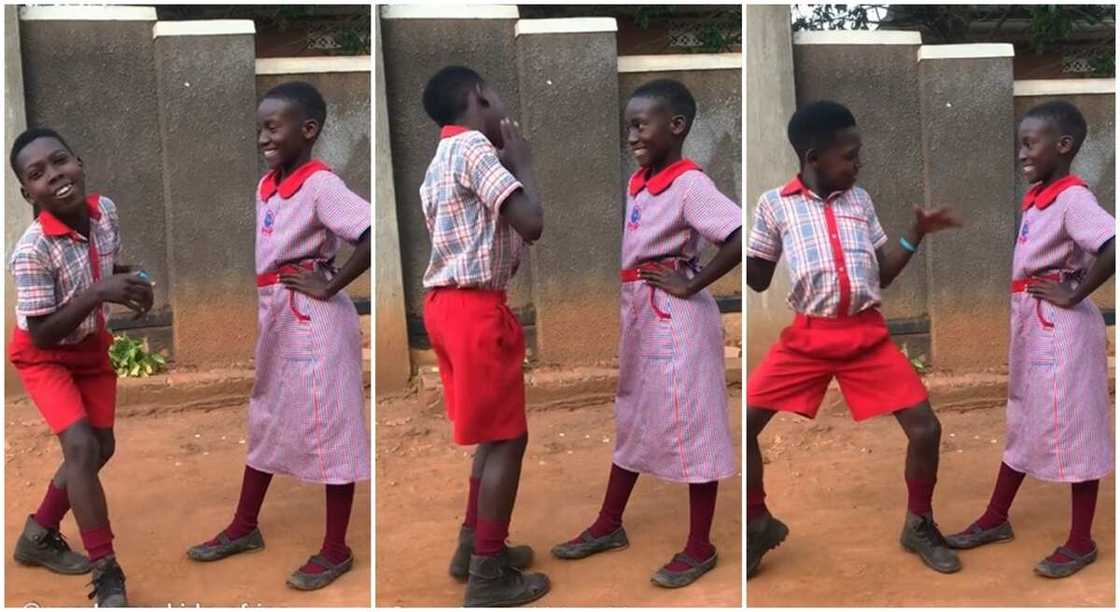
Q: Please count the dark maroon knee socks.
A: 6